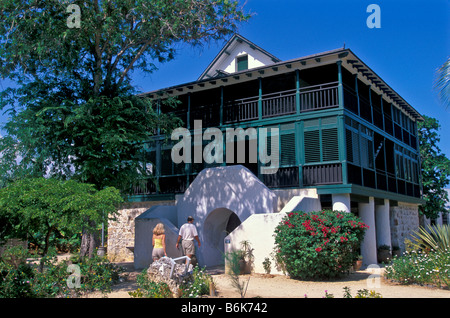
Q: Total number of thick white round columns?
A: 3